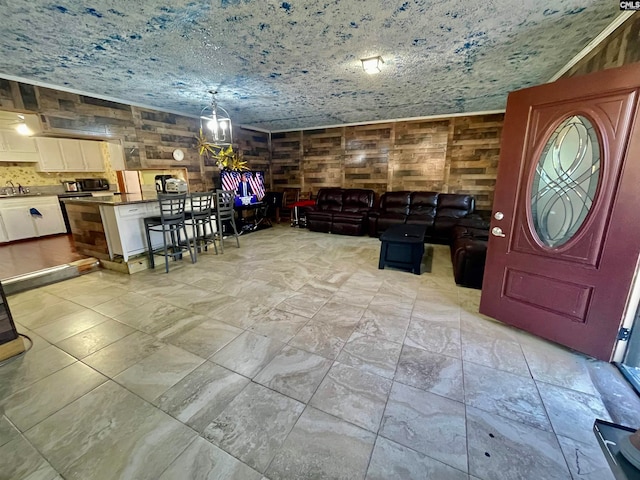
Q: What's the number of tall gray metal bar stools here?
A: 3